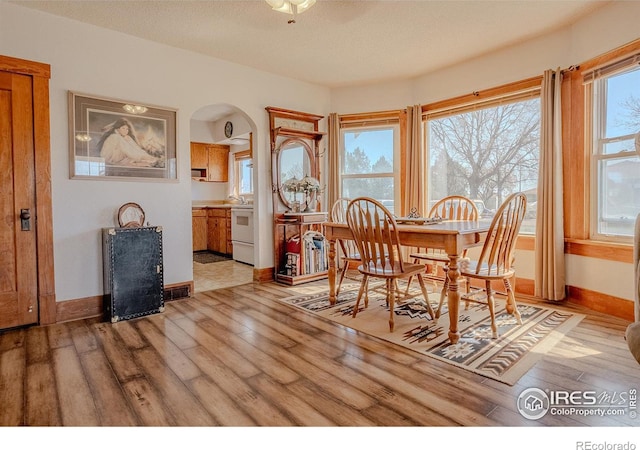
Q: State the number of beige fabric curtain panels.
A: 3